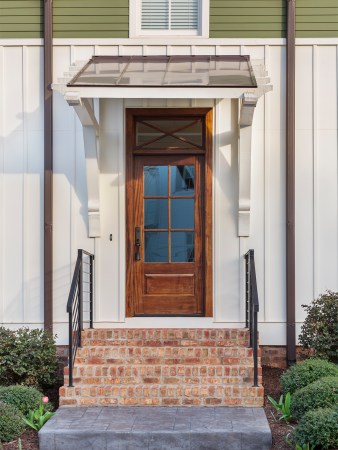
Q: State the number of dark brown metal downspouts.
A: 2